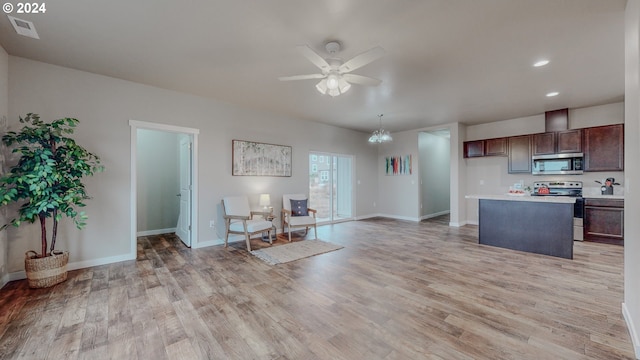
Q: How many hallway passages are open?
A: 2